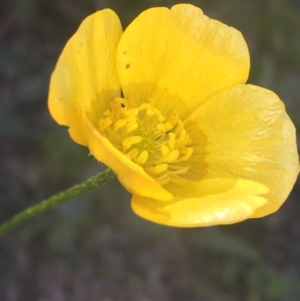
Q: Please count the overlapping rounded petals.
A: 5